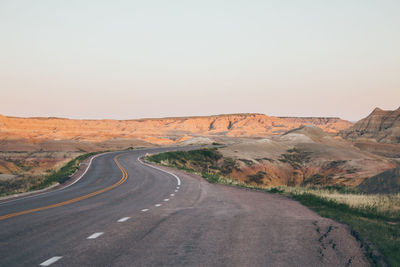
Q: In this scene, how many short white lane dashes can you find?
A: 9